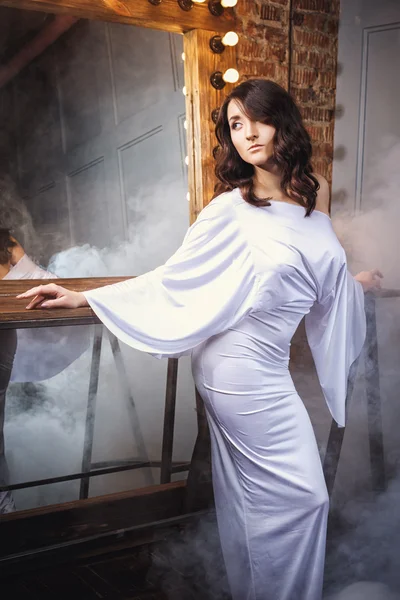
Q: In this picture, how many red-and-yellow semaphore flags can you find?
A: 0